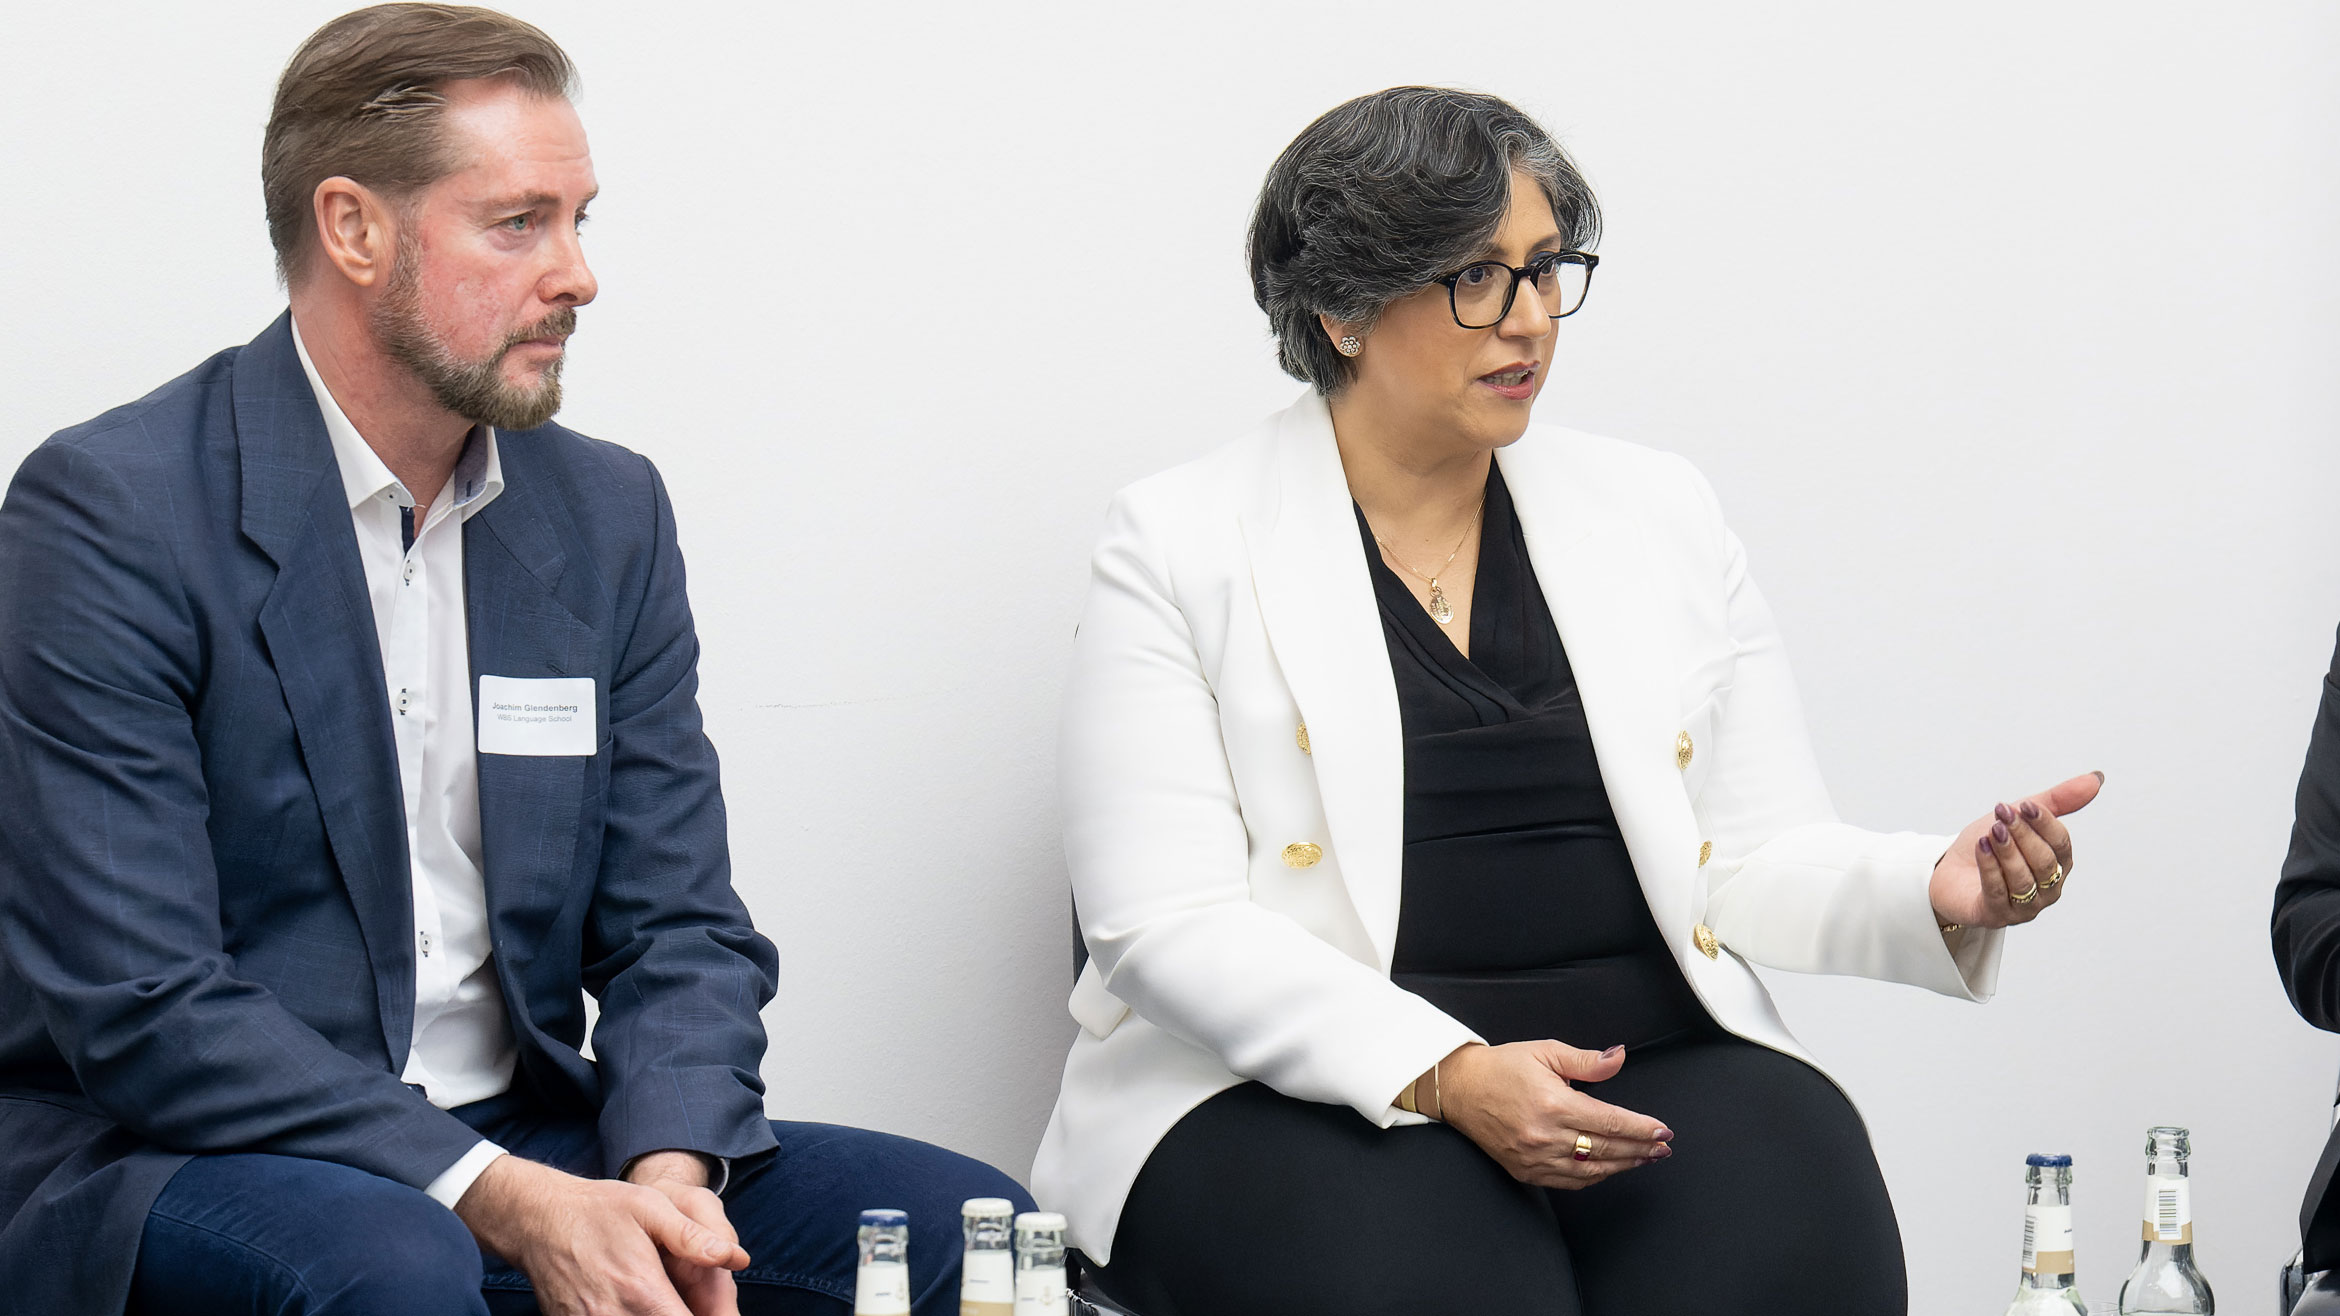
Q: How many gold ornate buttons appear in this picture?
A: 5